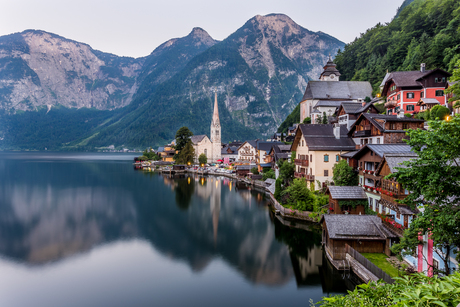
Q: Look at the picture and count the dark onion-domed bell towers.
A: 1